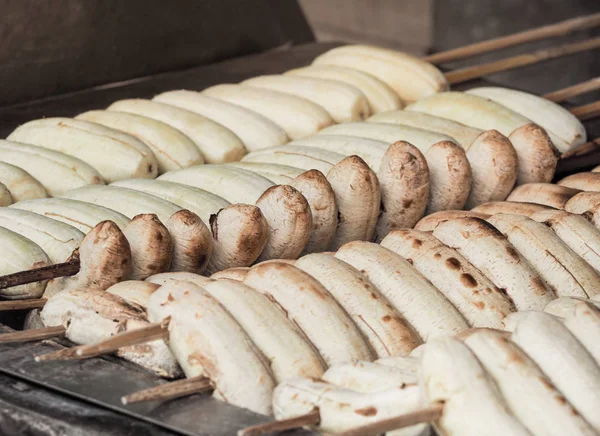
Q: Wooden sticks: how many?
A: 13